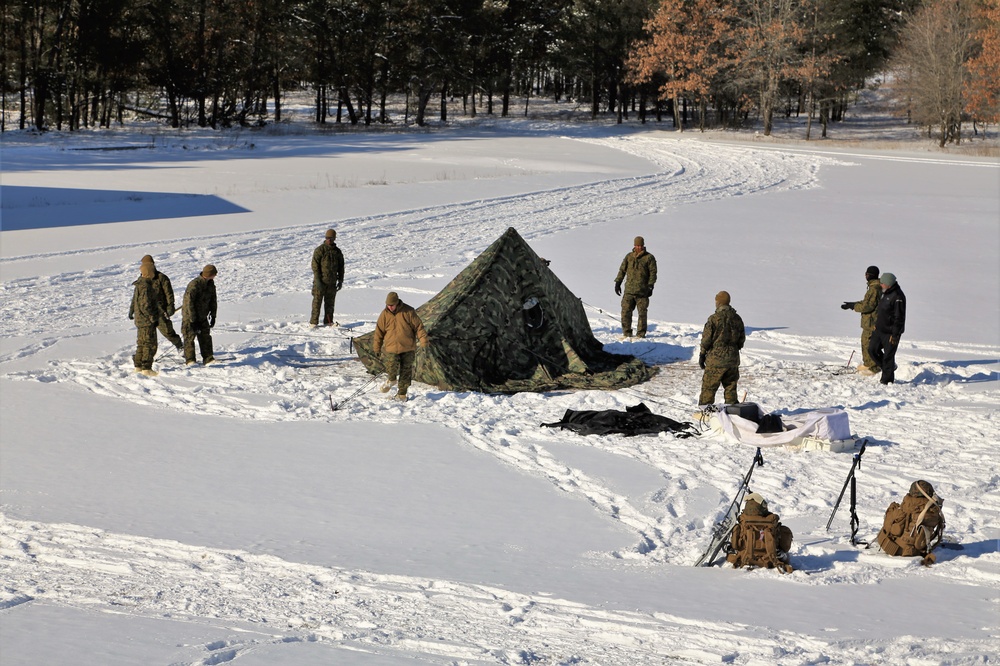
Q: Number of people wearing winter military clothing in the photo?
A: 8